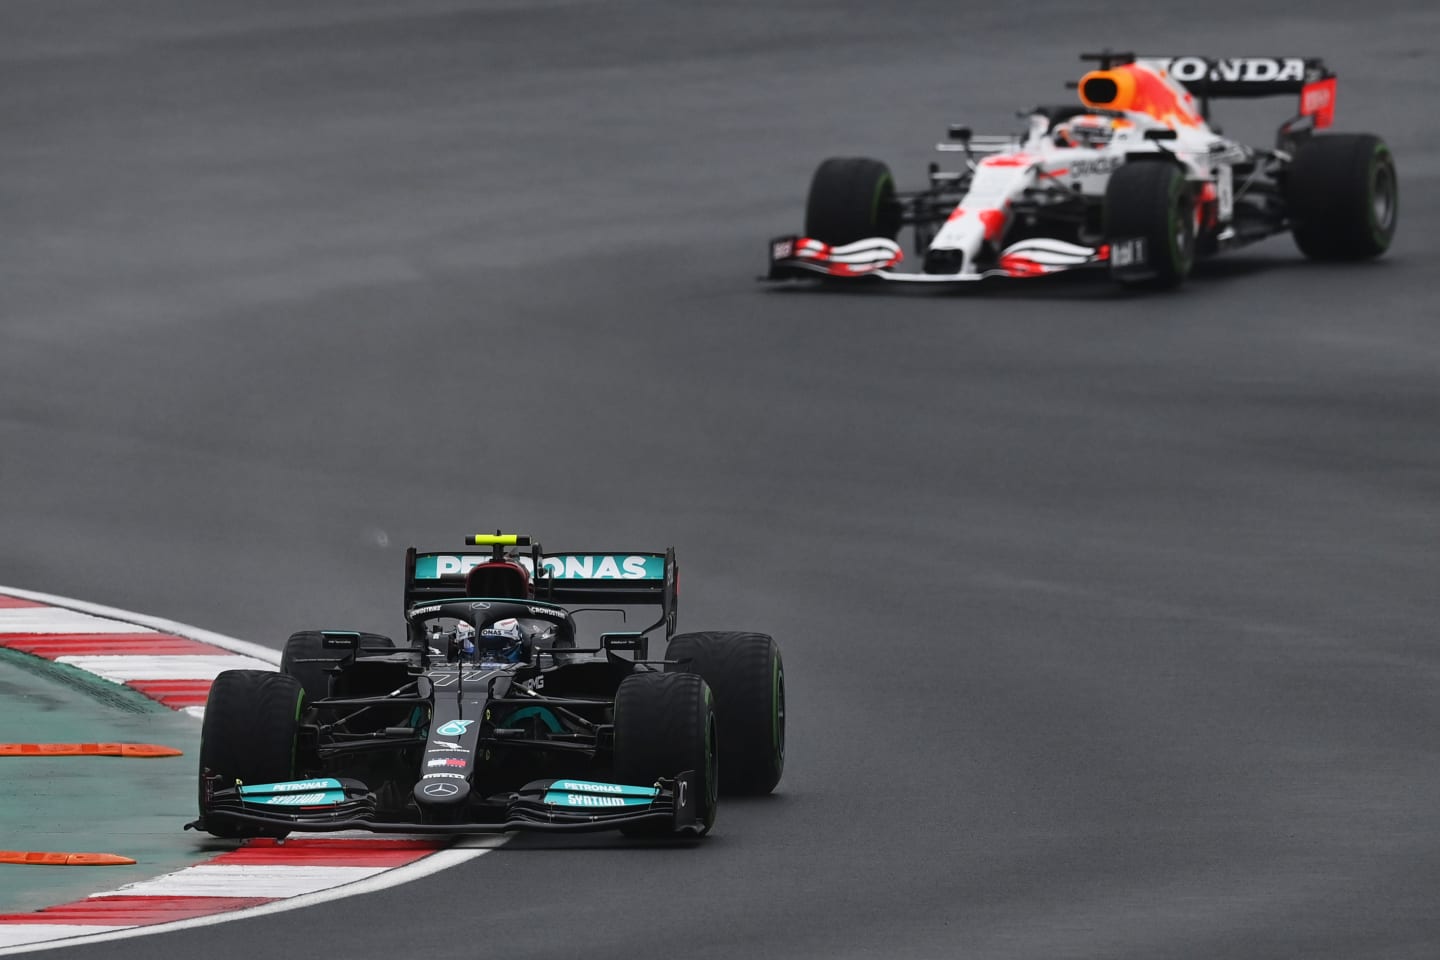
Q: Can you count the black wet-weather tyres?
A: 7